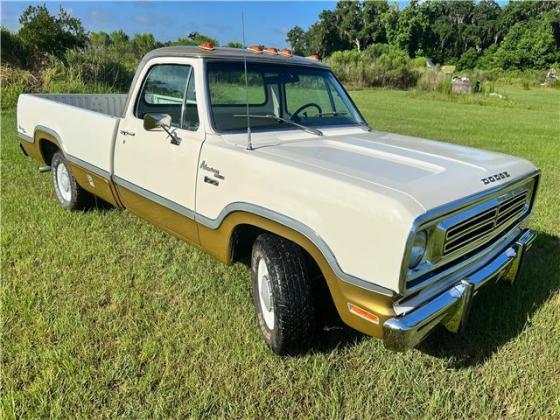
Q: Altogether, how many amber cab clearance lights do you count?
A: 5